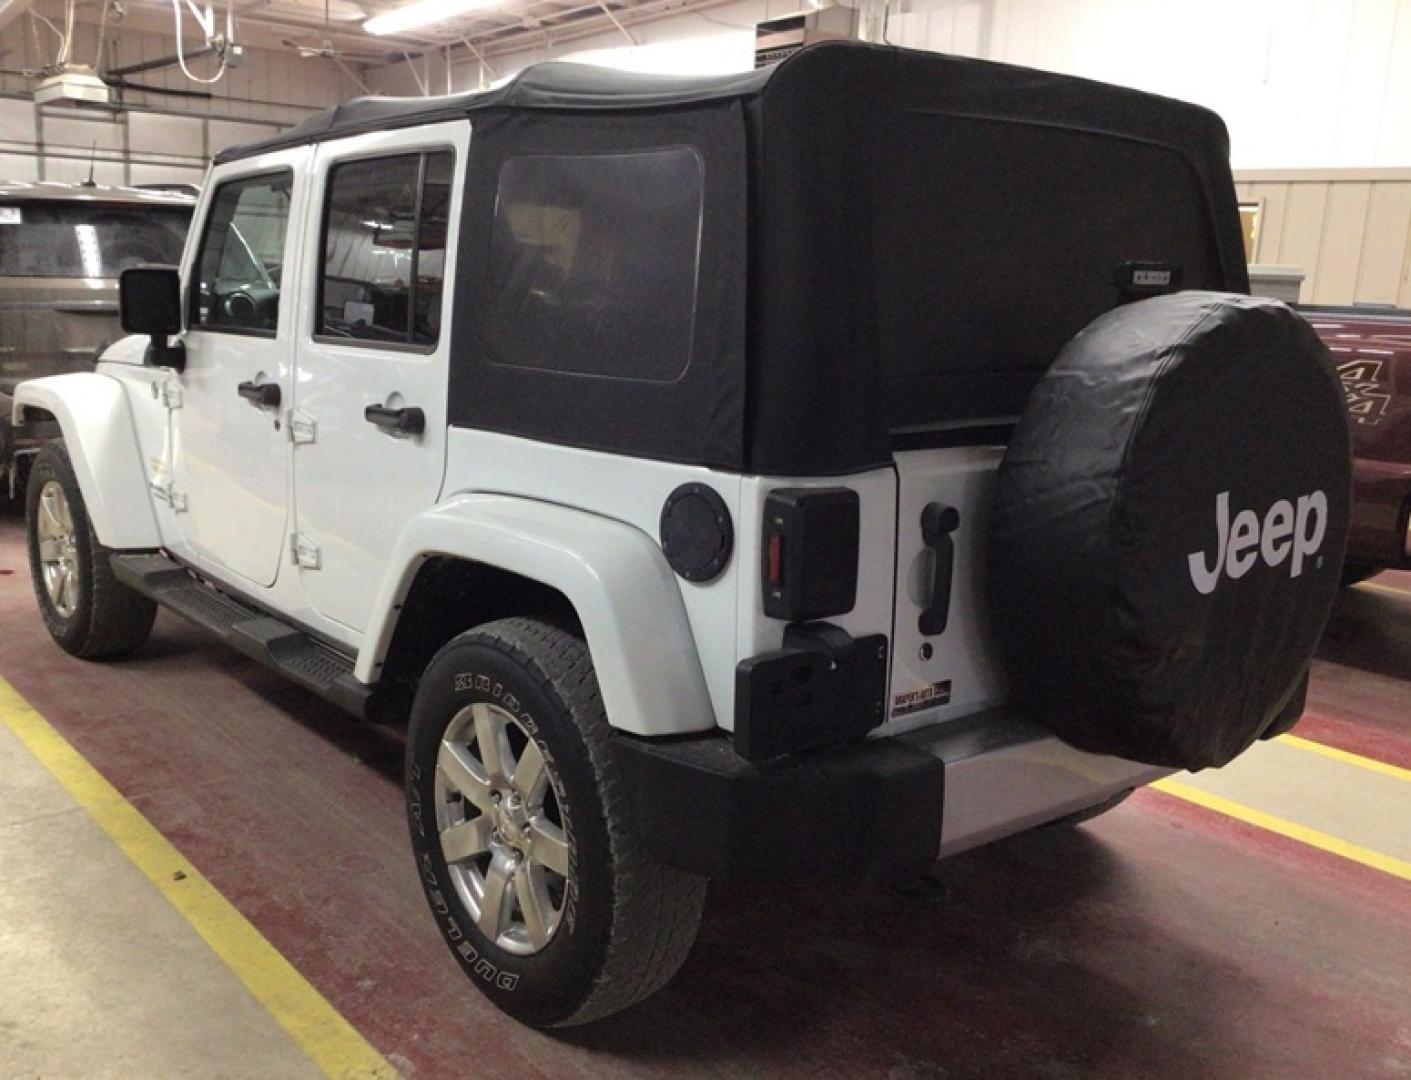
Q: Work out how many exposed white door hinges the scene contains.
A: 4